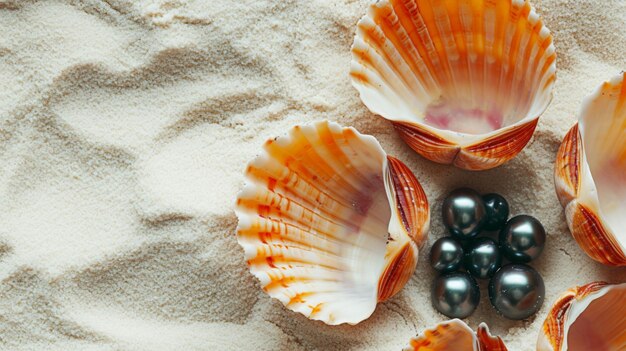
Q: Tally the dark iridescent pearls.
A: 7